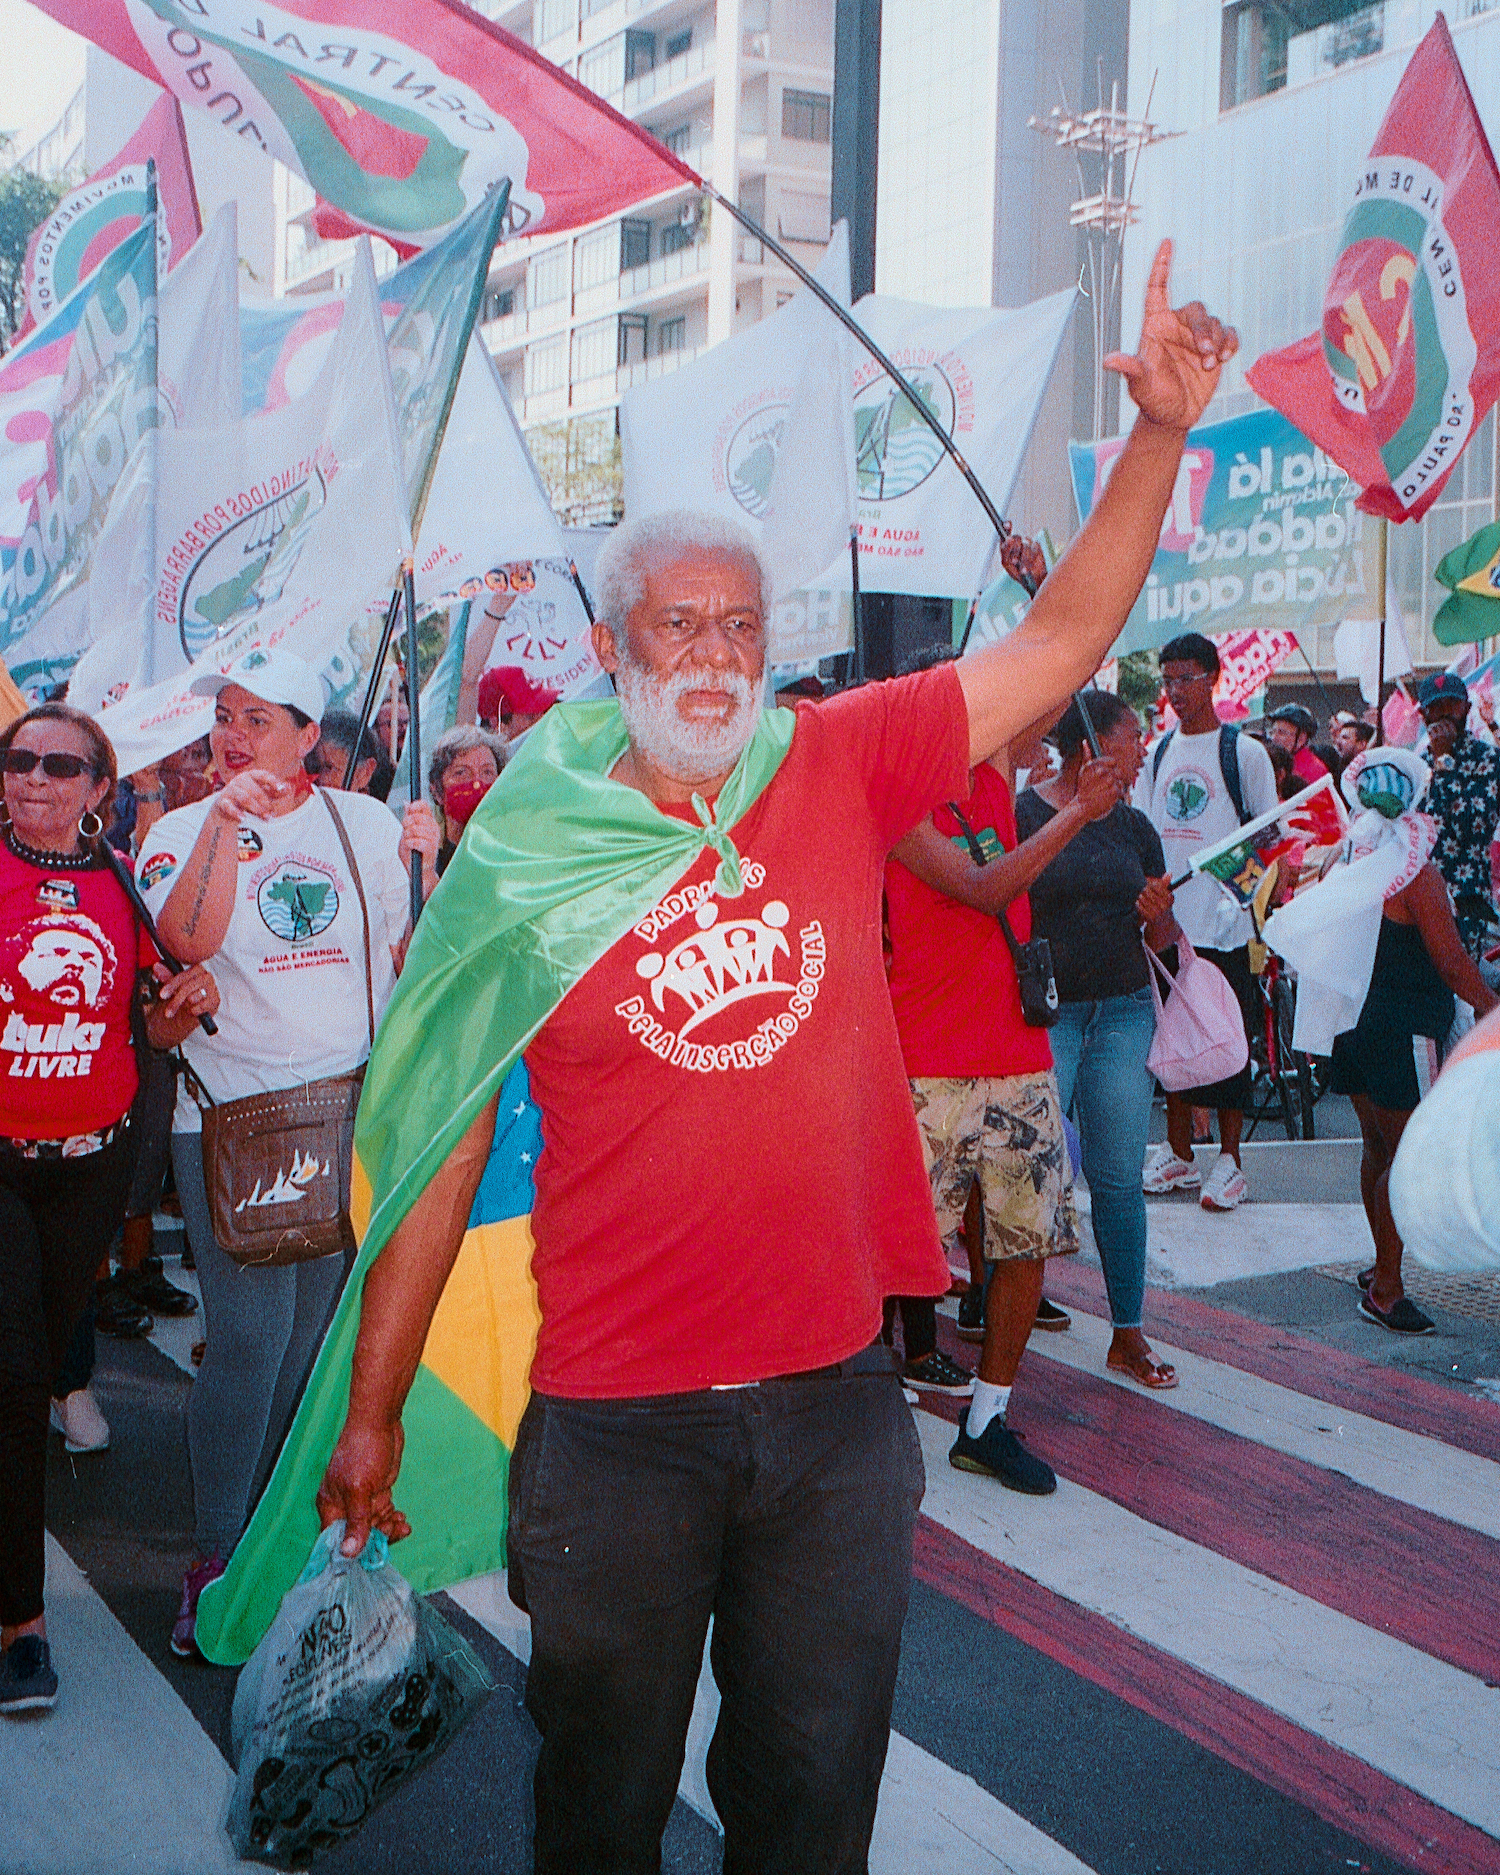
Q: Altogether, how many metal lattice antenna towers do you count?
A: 1